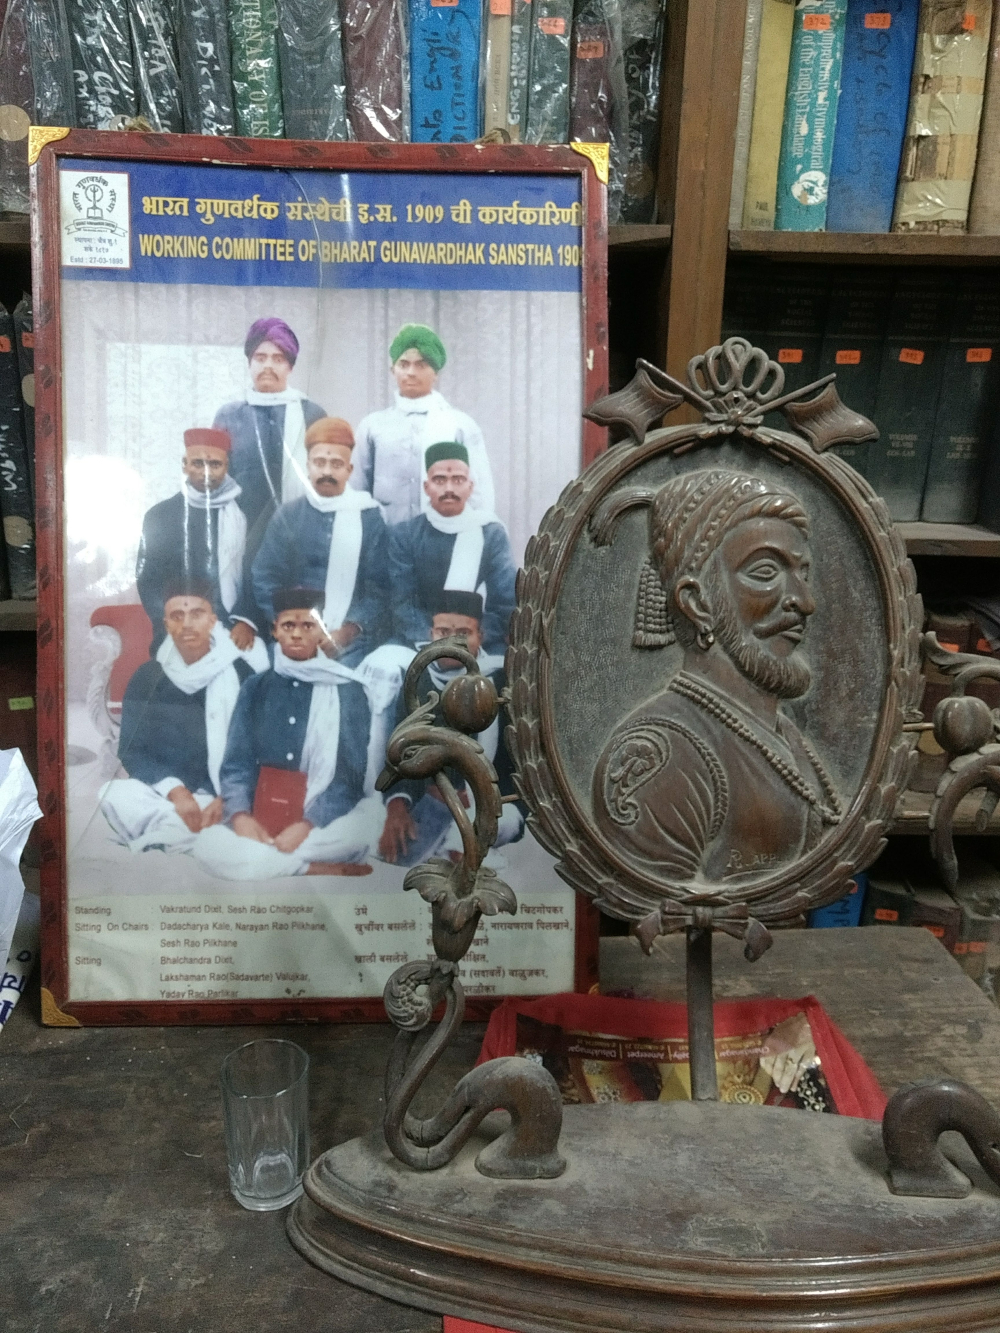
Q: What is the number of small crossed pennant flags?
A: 2